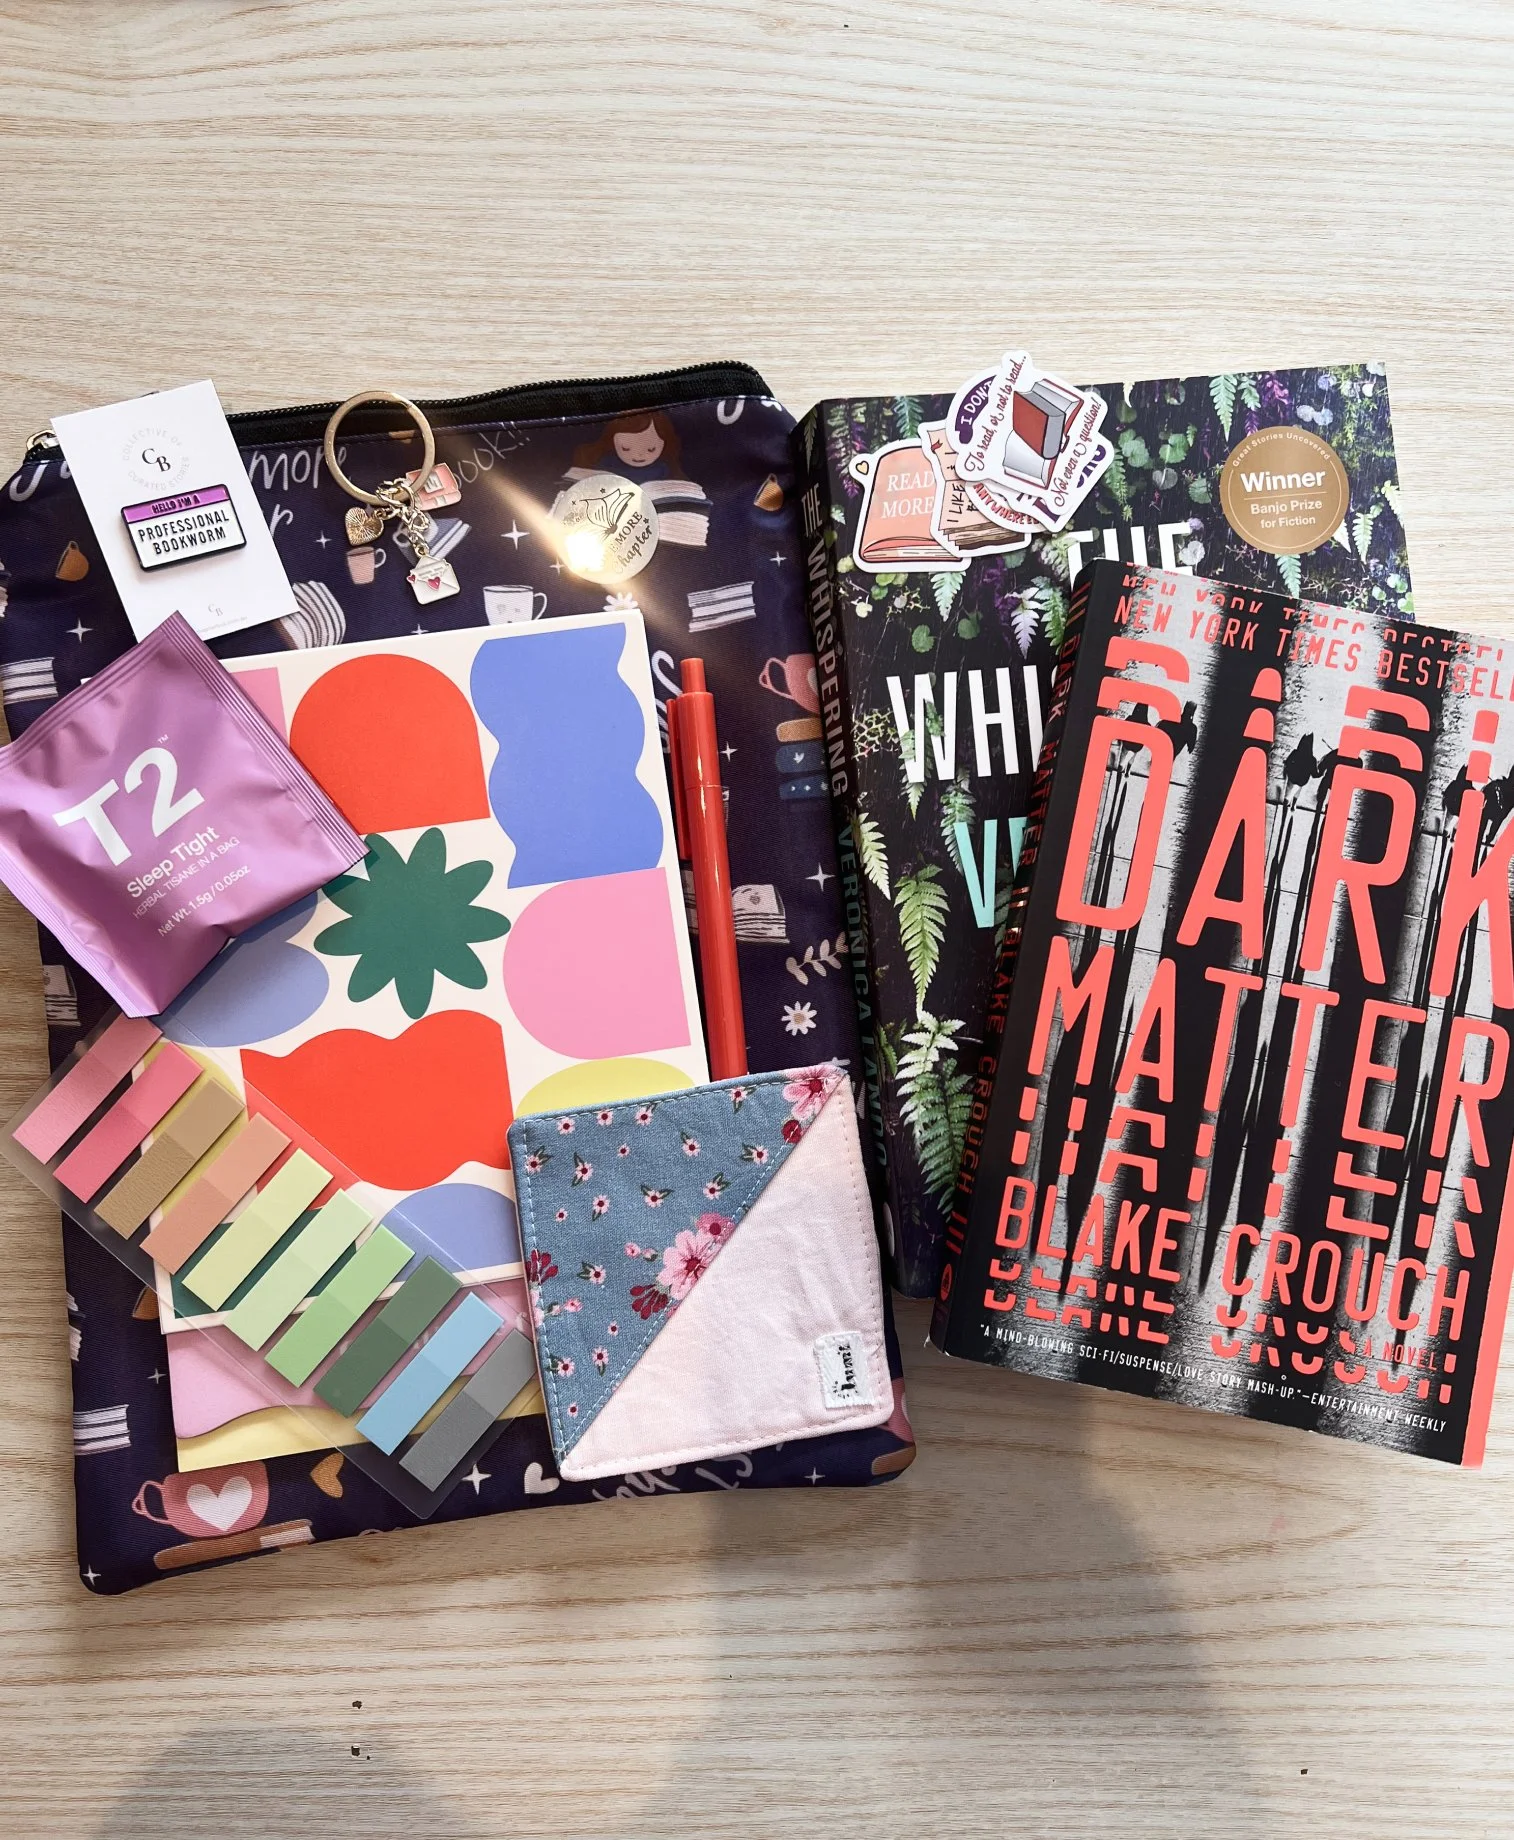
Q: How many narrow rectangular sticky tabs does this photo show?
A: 10